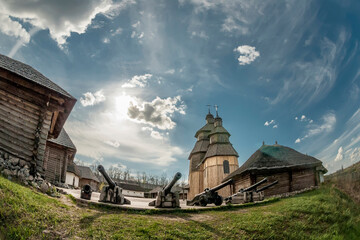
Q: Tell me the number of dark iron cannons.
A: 6